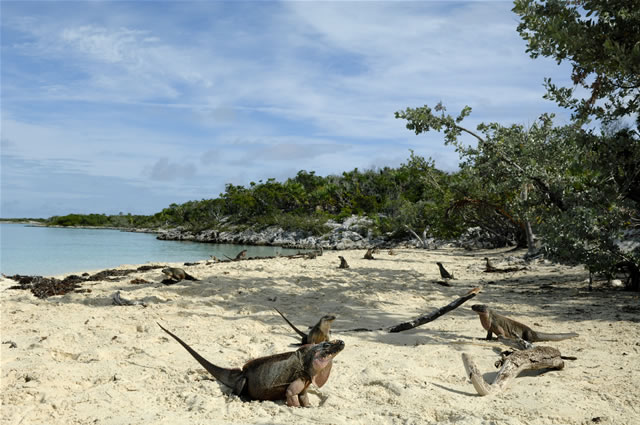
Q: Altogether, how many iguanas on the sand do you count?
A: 9